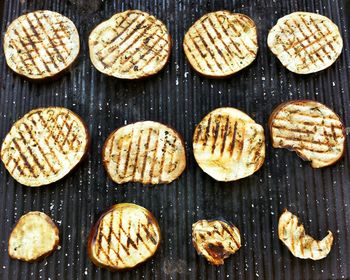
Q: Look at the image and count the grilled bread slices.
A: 12